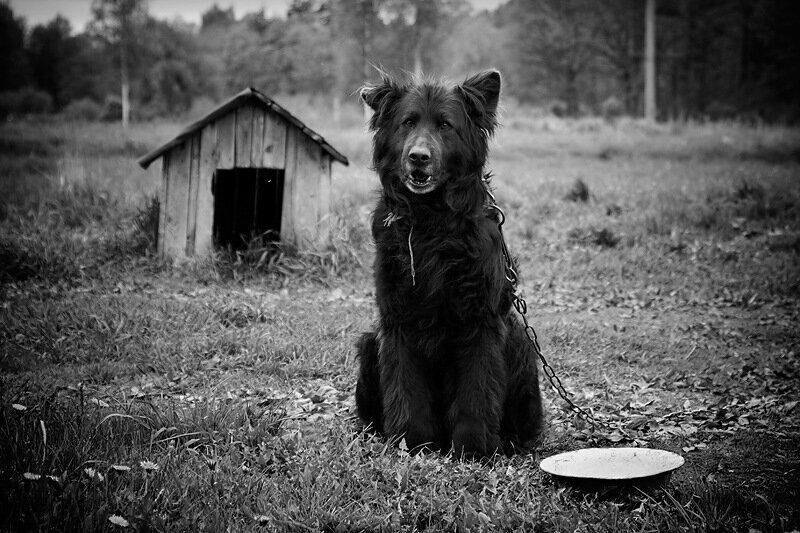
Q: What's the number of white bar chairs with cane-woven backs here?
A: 0